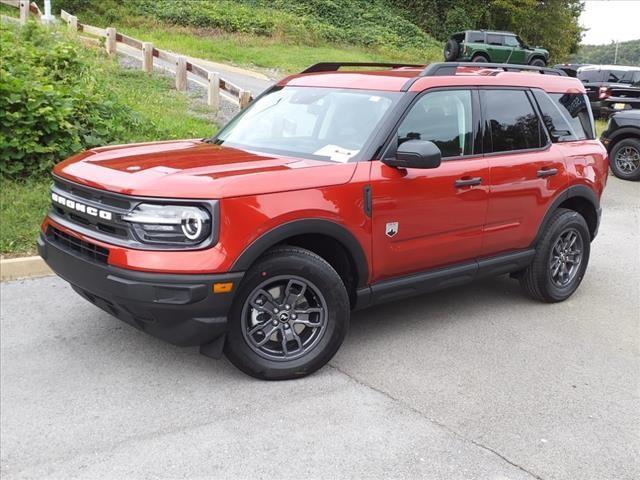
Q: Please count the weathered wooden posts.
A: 7